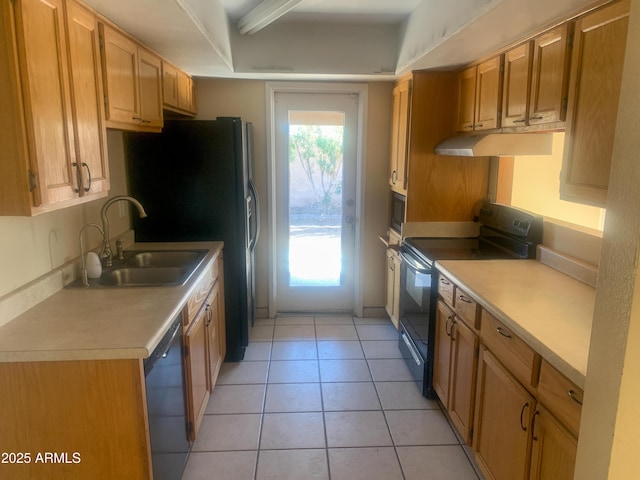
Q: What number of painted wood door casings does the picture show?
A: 1